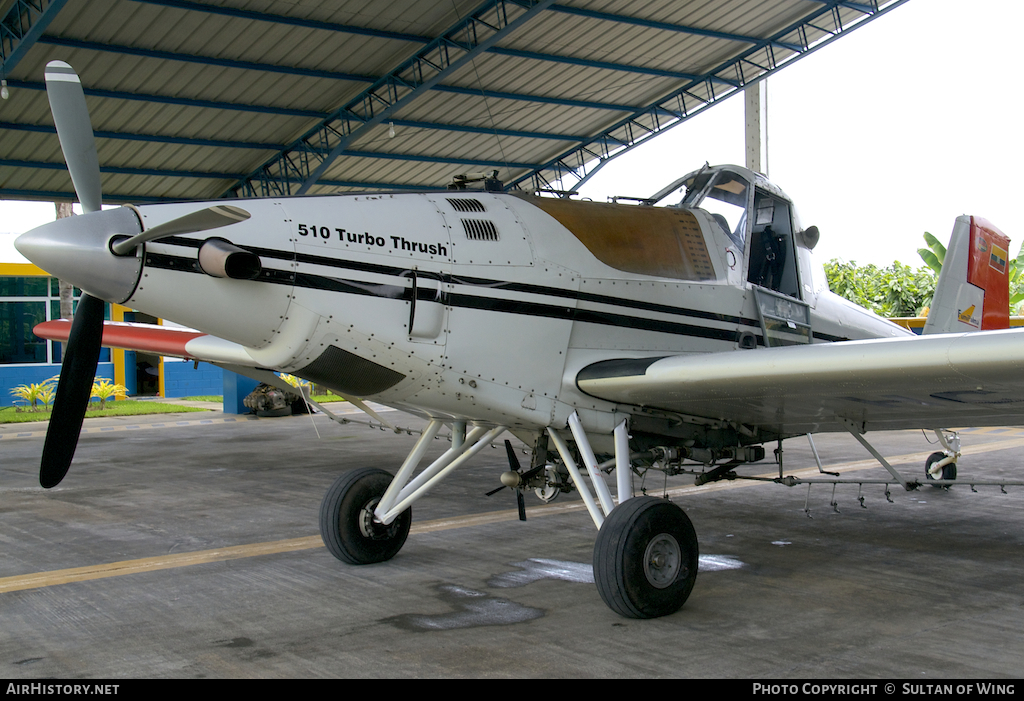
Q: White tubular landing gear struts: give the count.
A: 6